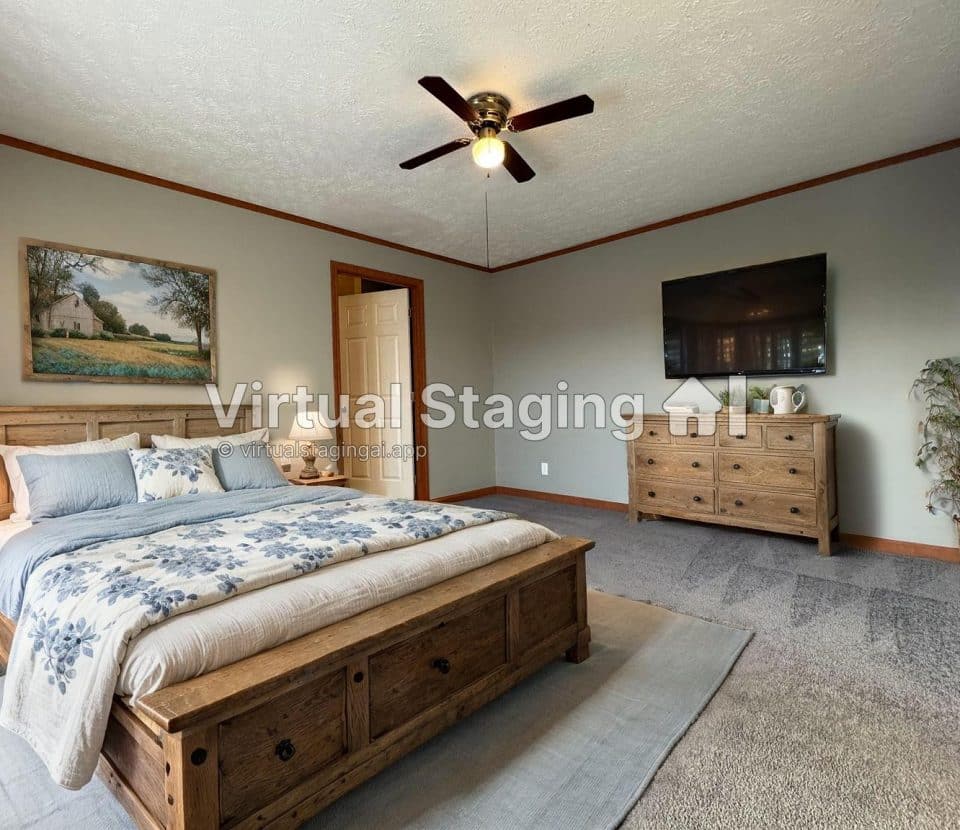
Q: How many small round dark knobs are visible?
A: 14